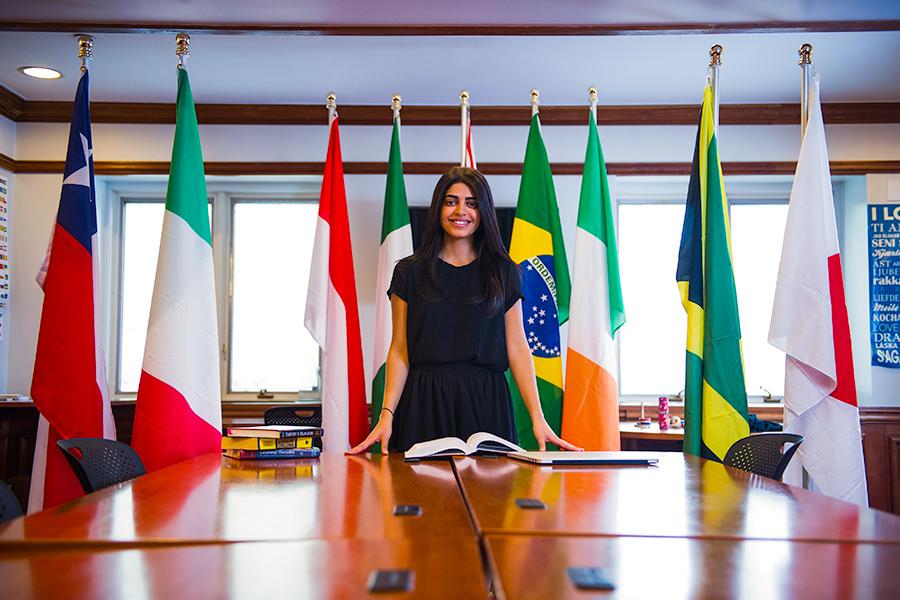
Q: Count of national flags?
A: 9